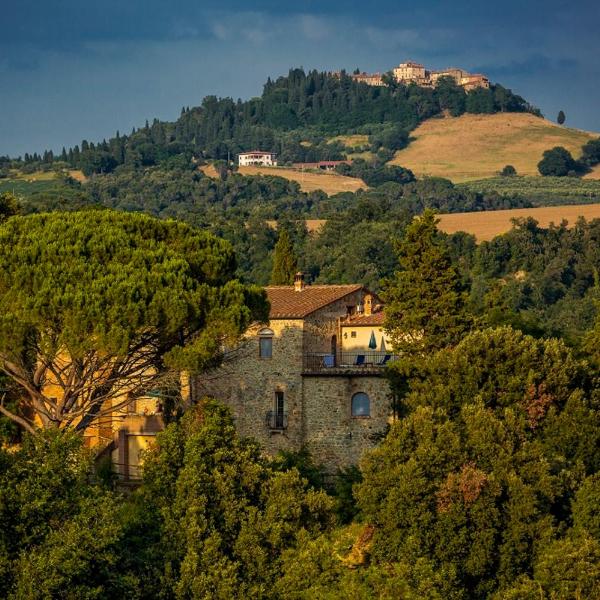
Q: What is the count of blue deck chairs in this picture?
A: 2